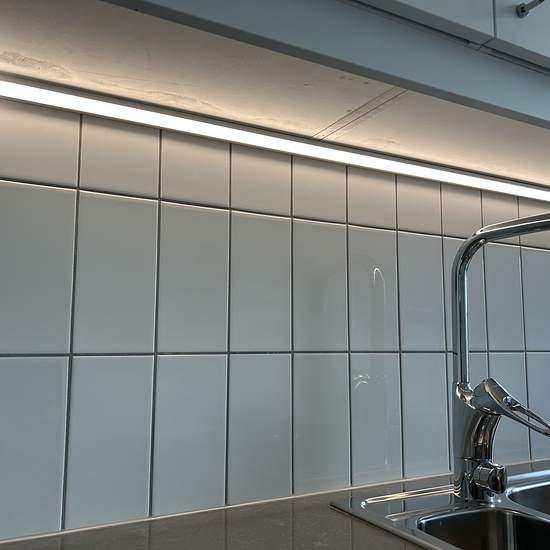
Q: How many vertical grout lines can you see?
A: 9